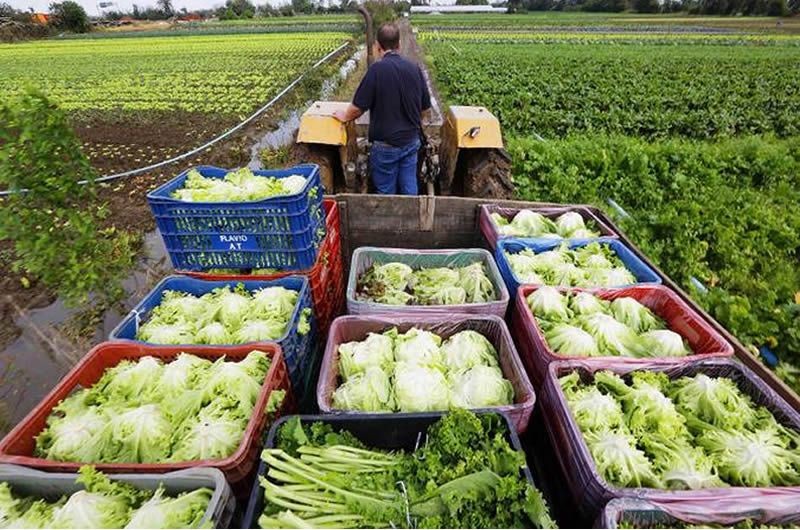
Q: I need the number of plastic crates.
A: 13